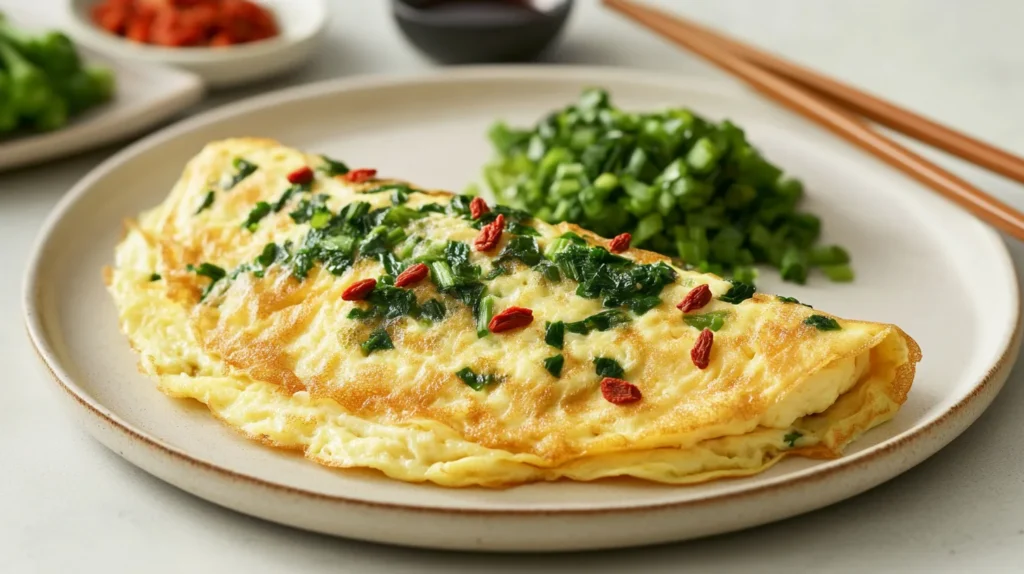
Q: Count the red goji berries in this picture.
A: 11